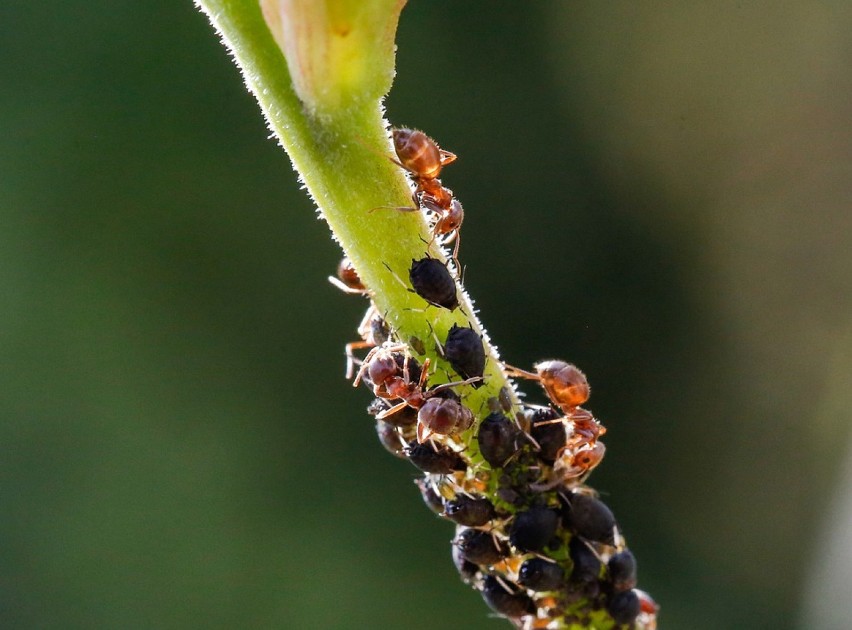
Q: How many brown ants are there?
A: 4